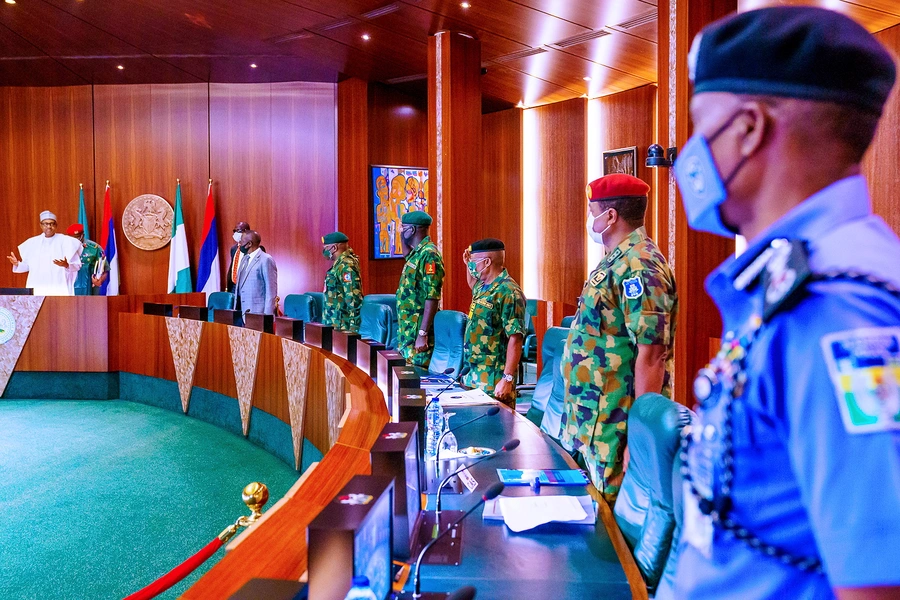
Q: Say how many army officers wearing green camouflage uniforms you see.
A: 4